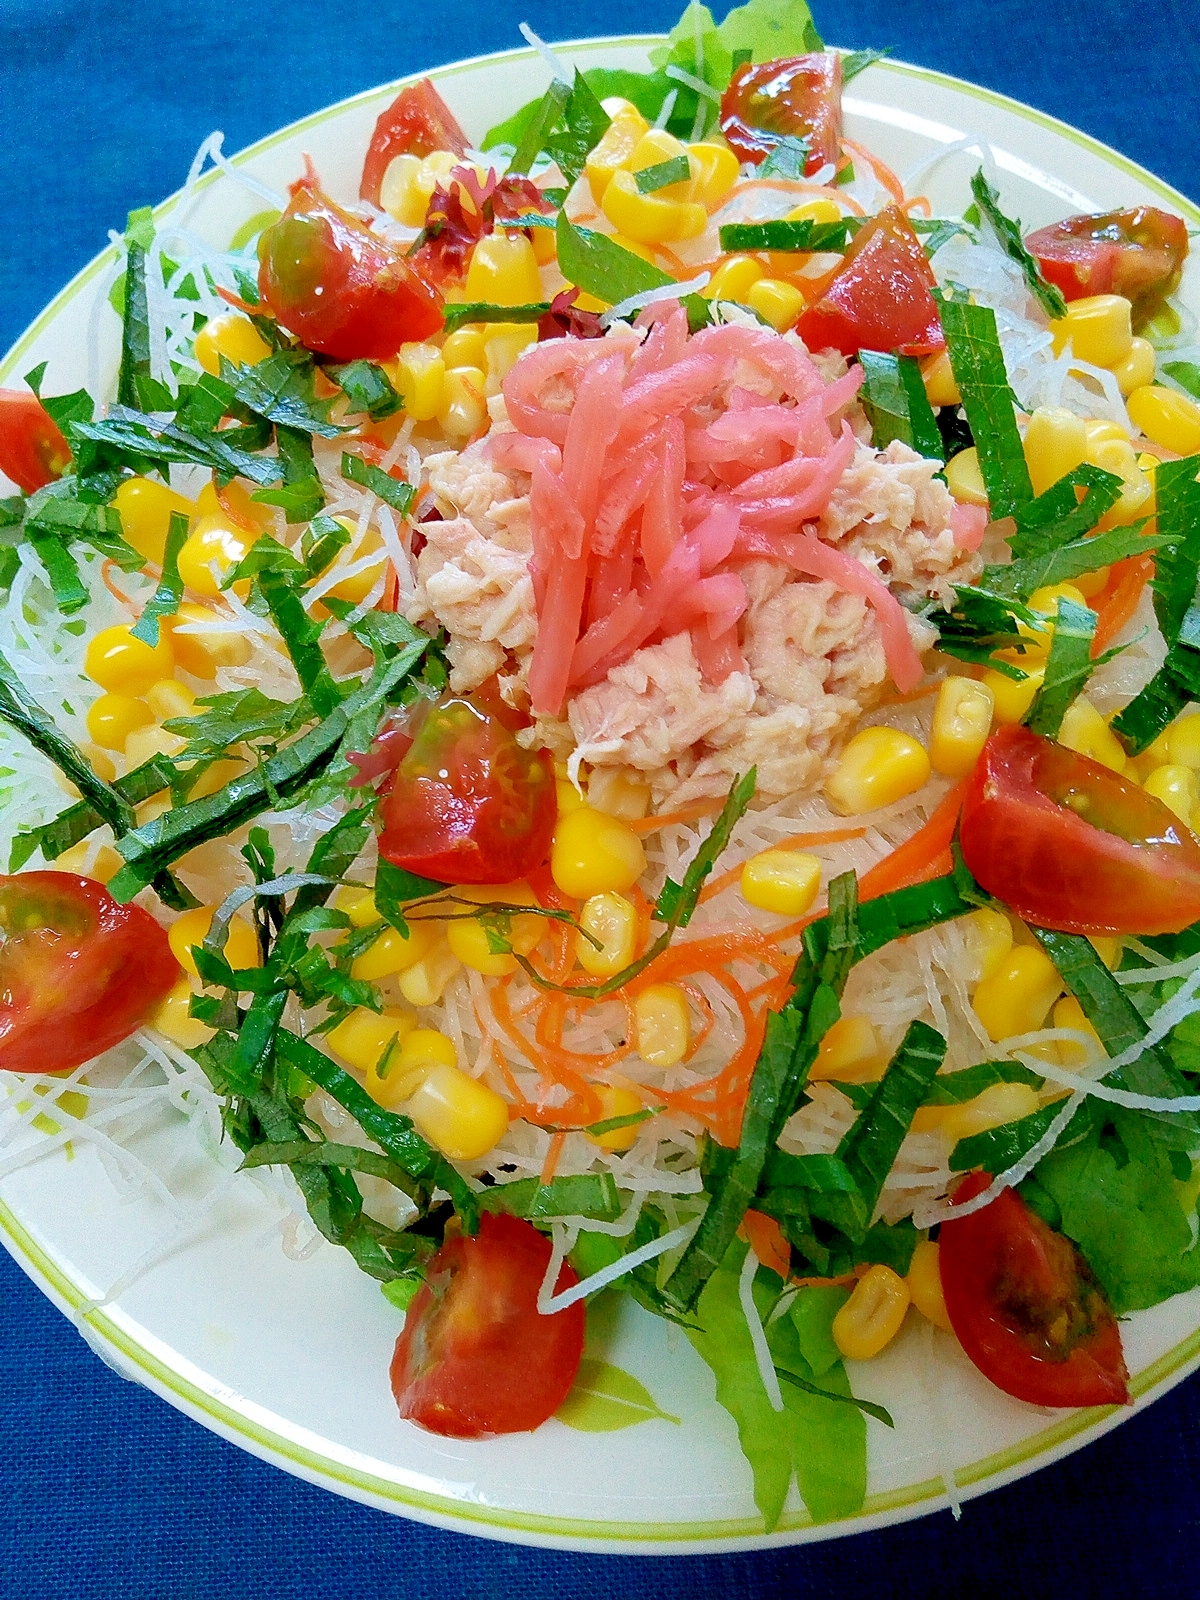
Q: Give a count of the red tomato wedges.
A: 11